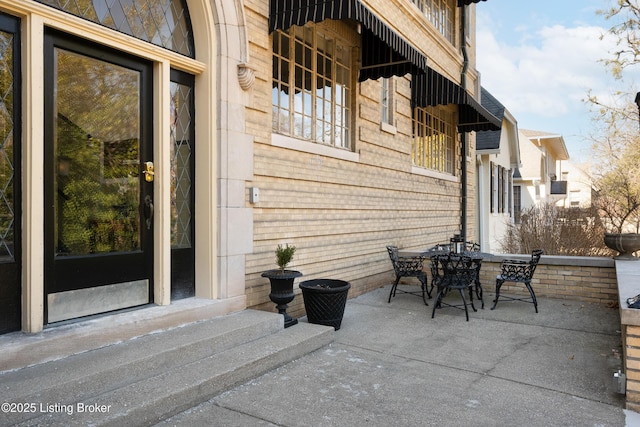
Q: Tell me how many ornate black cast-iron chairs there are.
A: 4